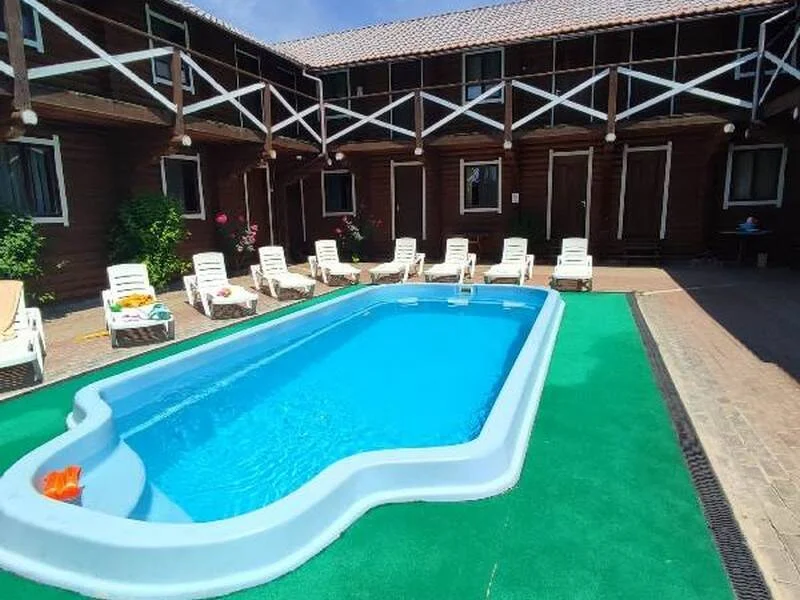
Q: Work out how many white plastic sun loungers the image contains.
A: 9